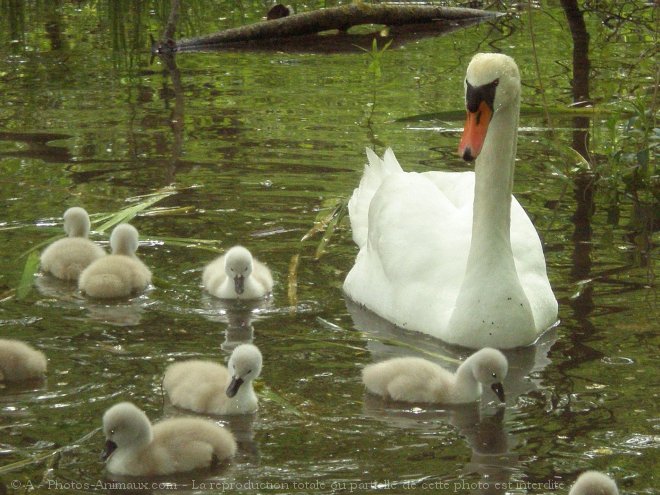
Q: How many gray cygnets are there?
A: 8